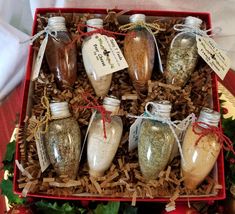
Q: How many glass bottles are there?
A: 8